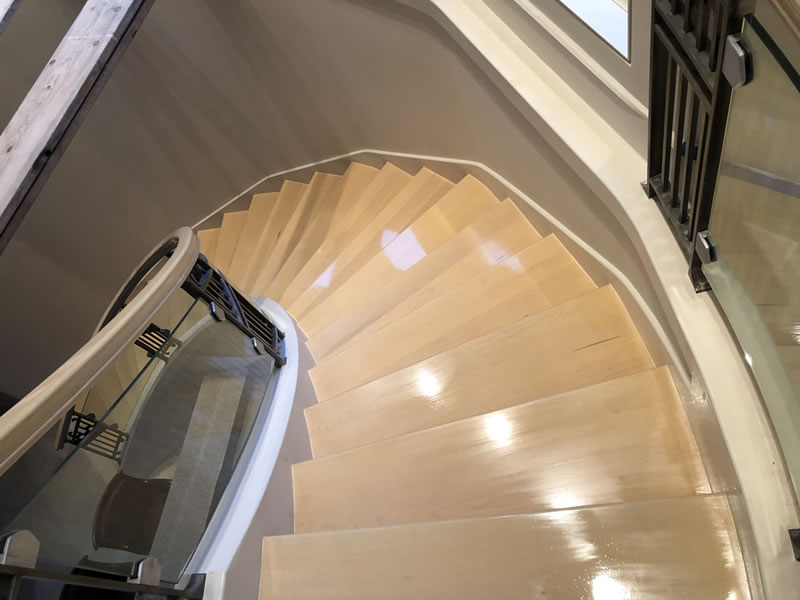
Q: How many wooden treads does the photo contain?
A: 14